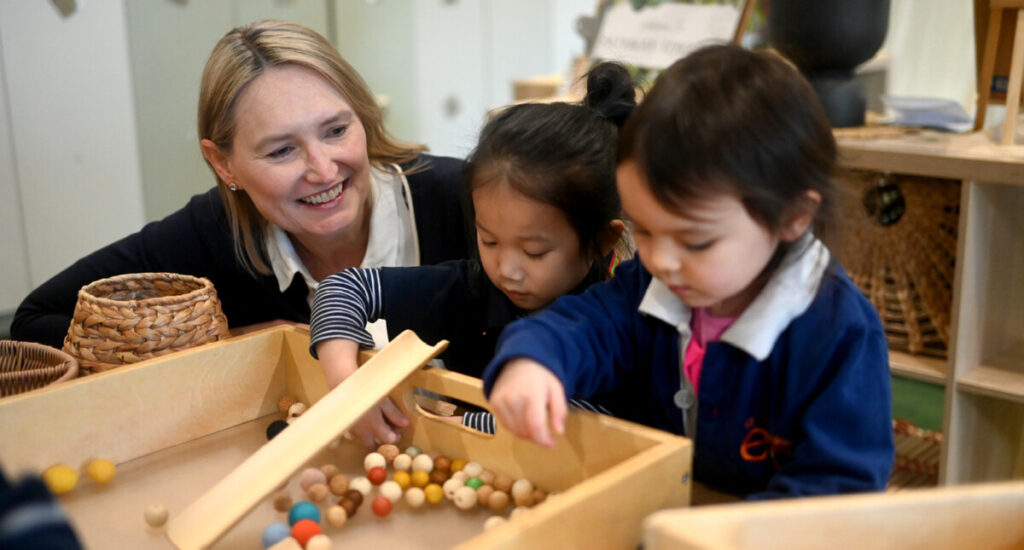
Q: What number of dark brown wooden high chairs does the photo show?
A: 0